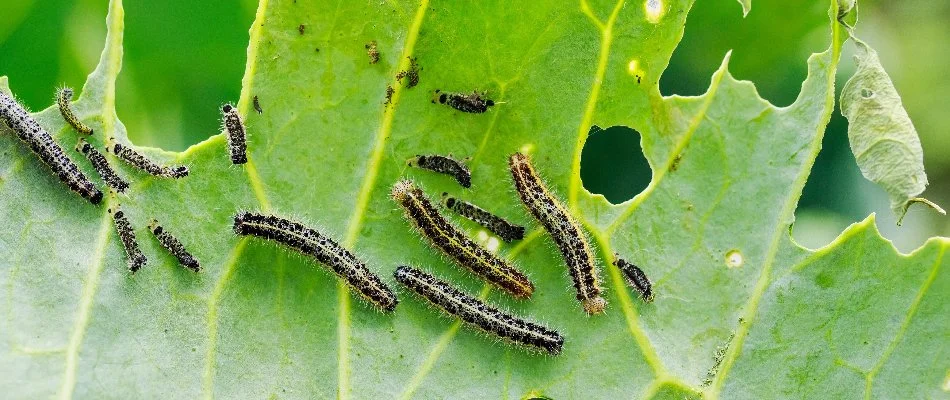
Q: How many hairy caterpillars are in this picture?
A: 15